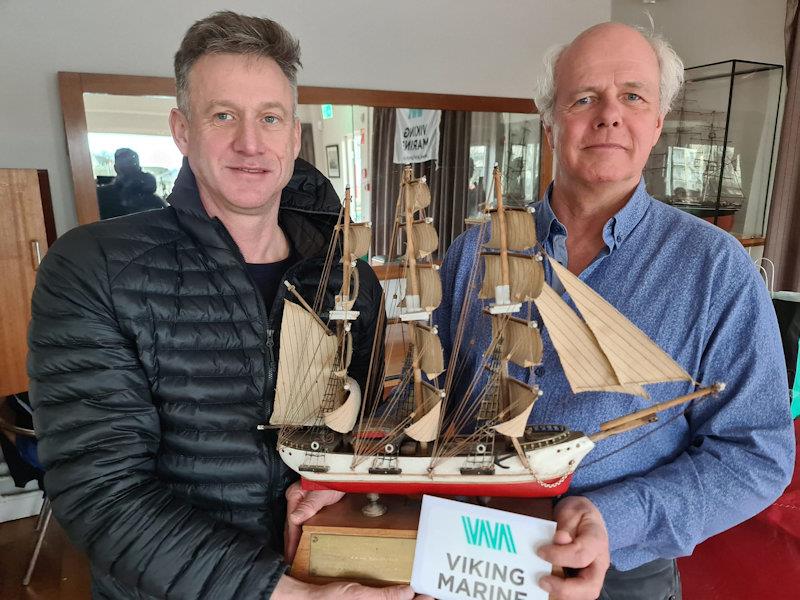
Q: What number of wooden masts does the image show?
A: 3